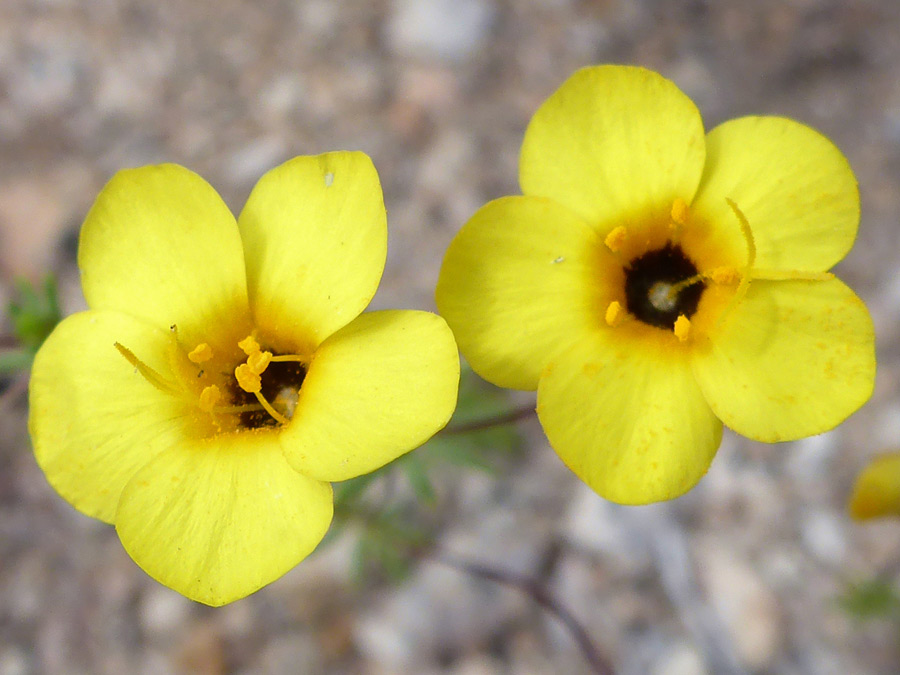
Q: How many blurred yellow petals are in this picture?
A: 1